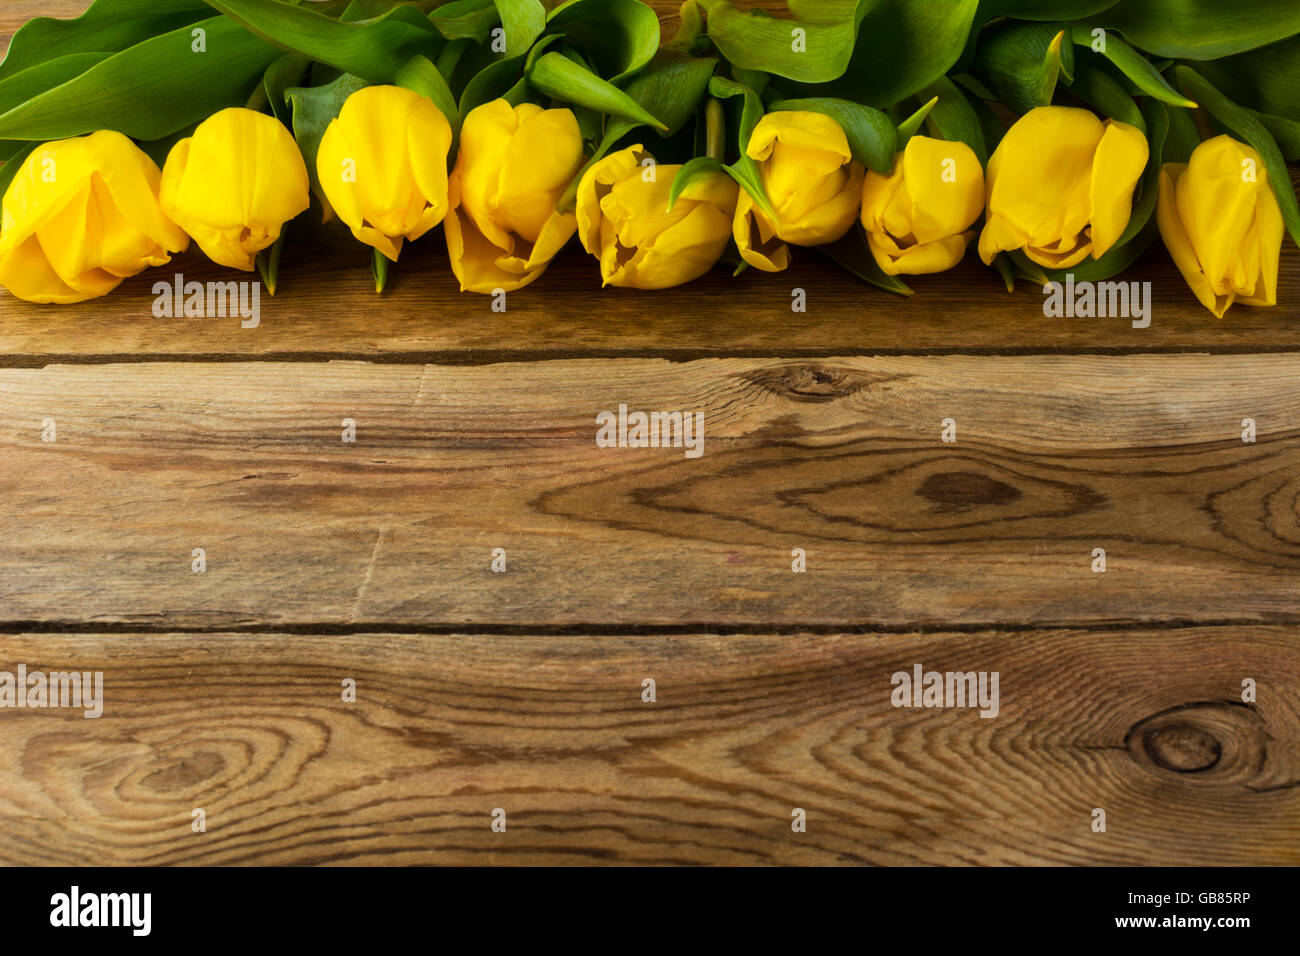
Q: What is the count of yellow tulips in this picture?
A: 9